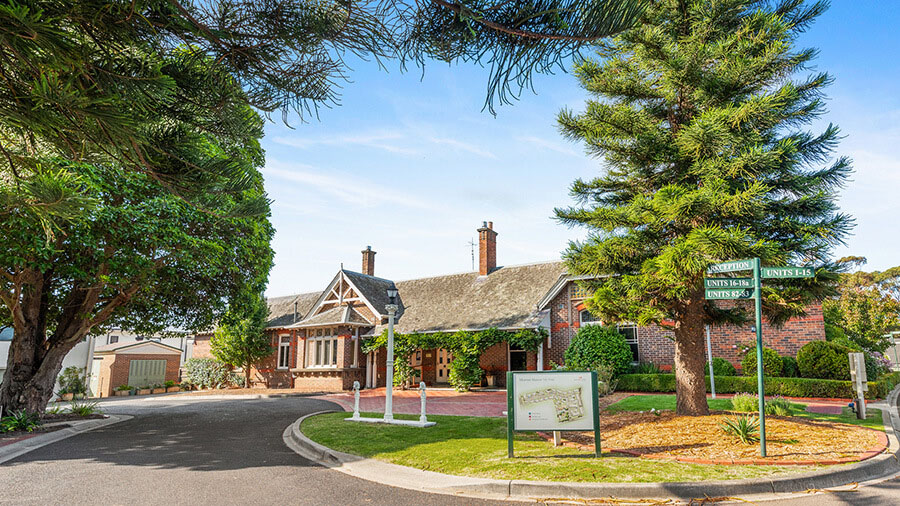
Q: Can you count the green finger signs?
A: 4